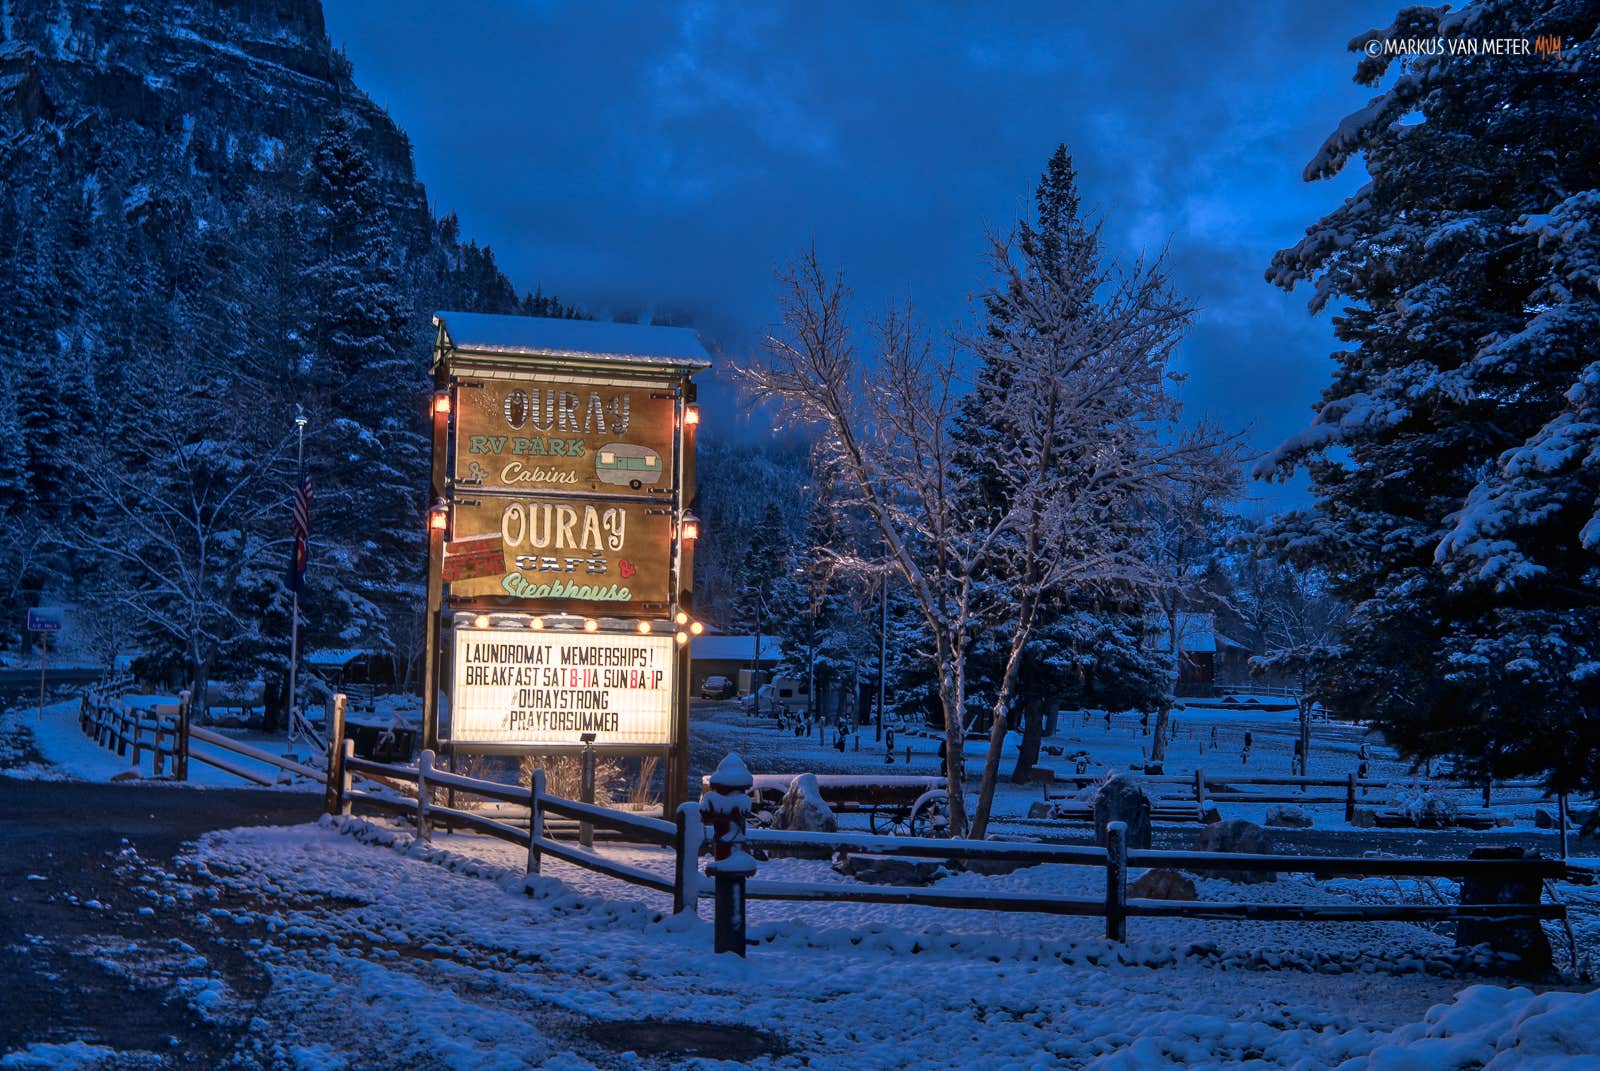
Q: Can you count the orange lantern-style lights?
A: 4